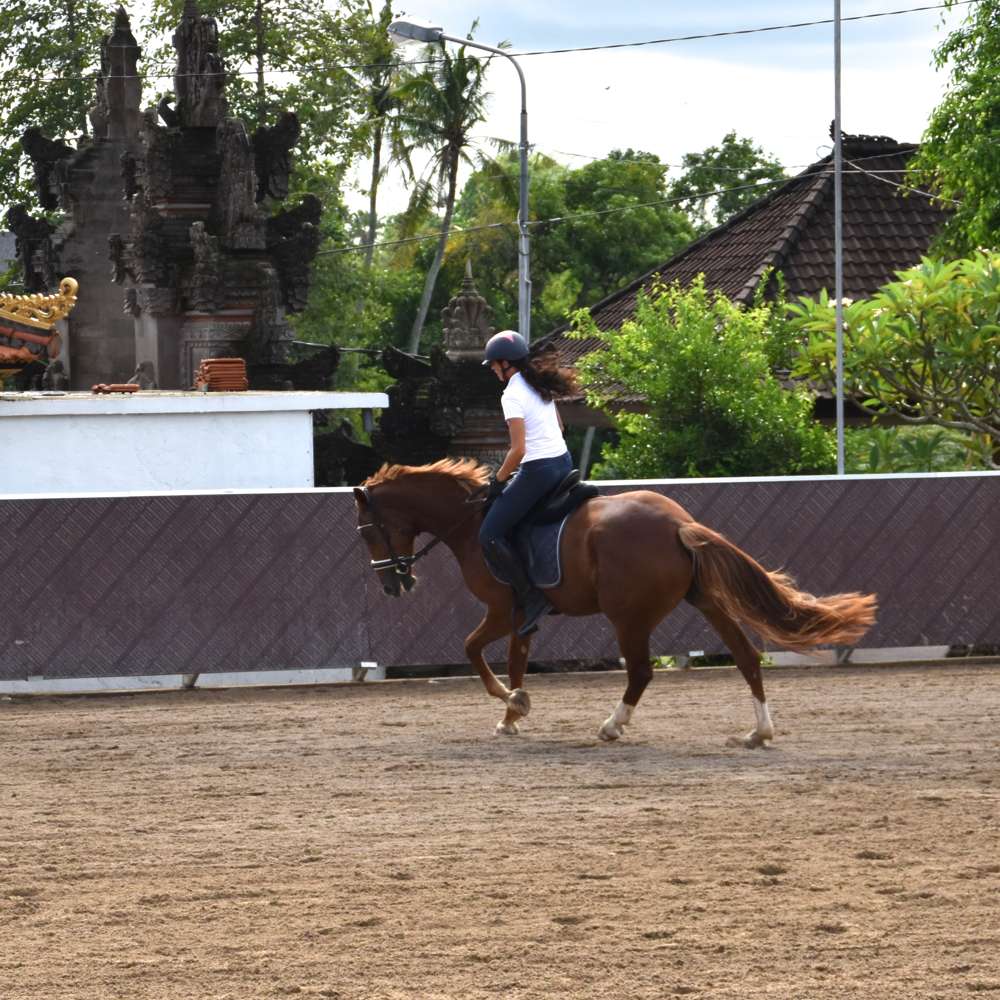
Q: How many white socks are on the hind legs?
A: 2